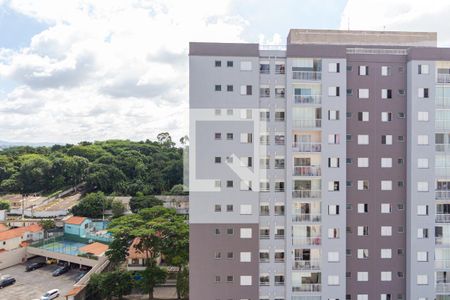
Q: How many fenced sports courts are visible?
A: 1